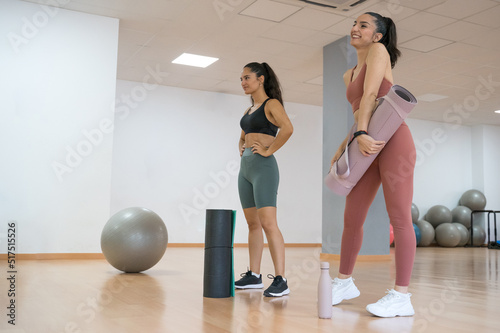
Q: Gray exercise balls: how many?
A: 9